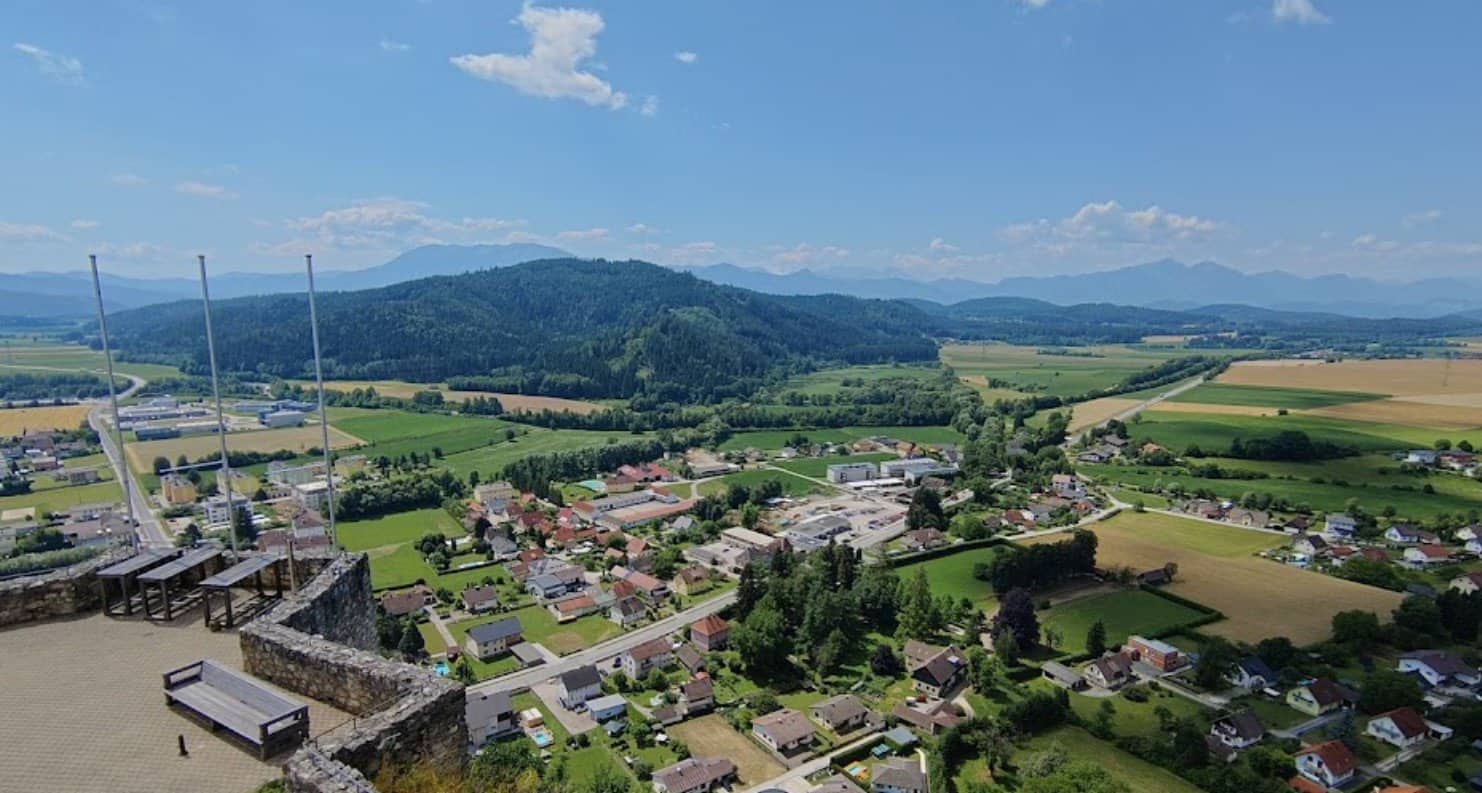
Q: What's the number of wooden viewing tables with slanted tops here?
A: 3